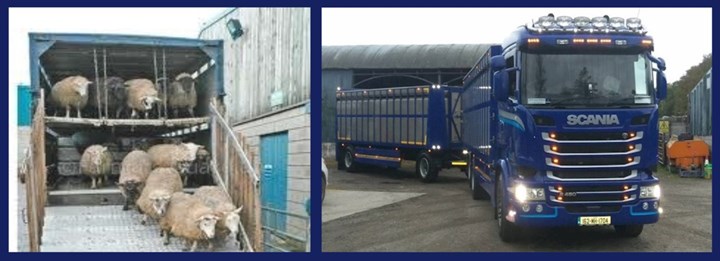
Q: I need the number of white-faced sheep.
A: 7